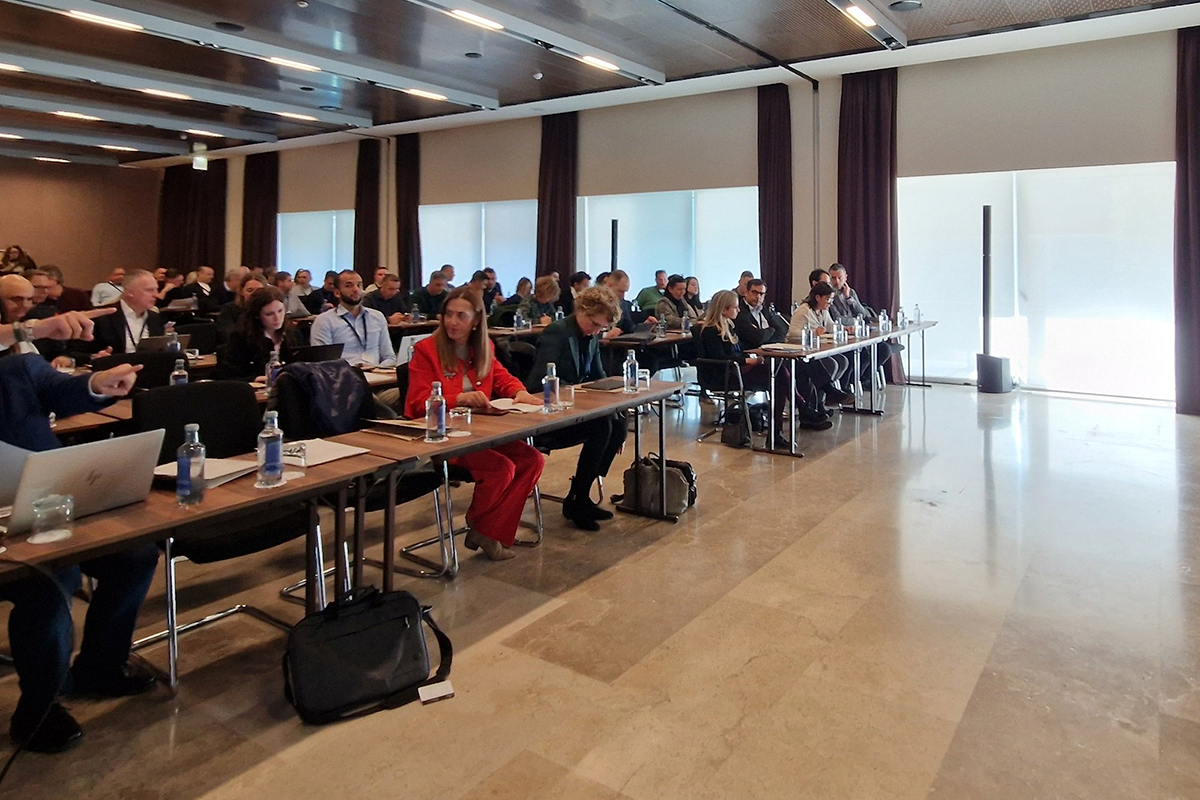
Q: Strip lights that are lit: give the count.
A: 14